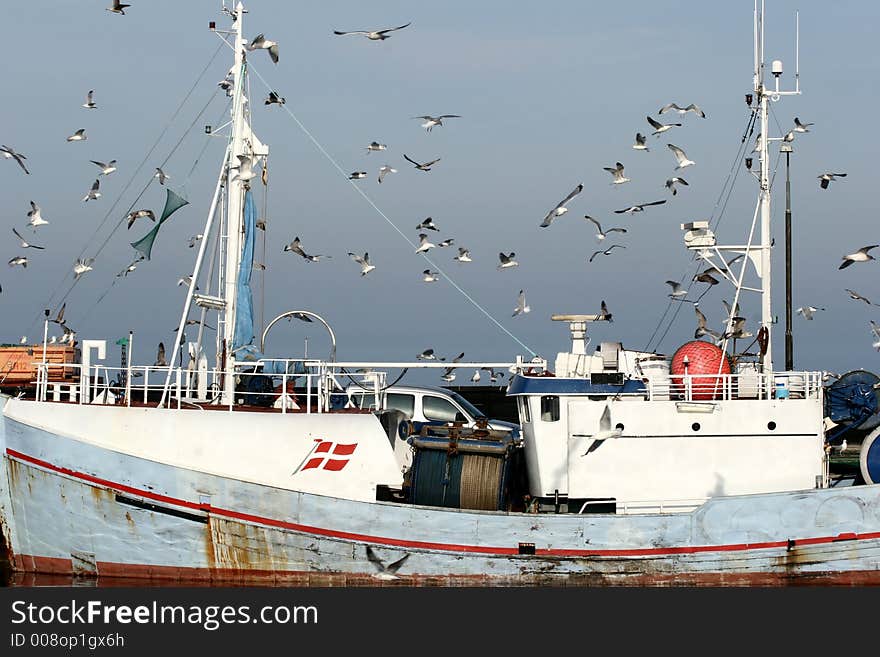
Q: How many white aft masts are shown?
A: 1